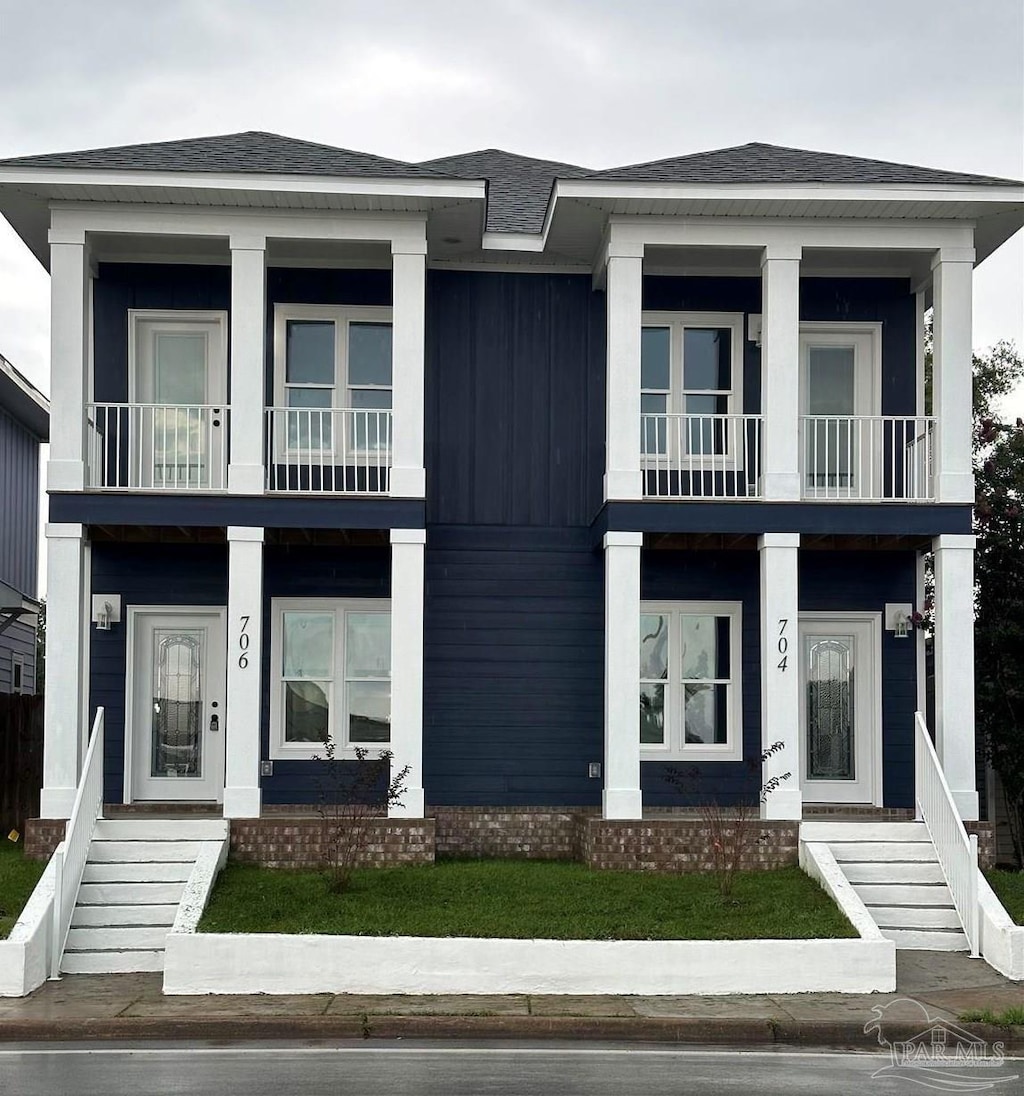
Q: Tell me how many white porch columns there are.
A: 12